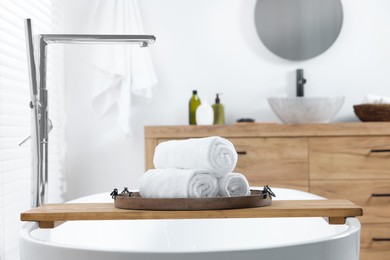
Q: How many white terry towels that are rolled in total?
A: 3